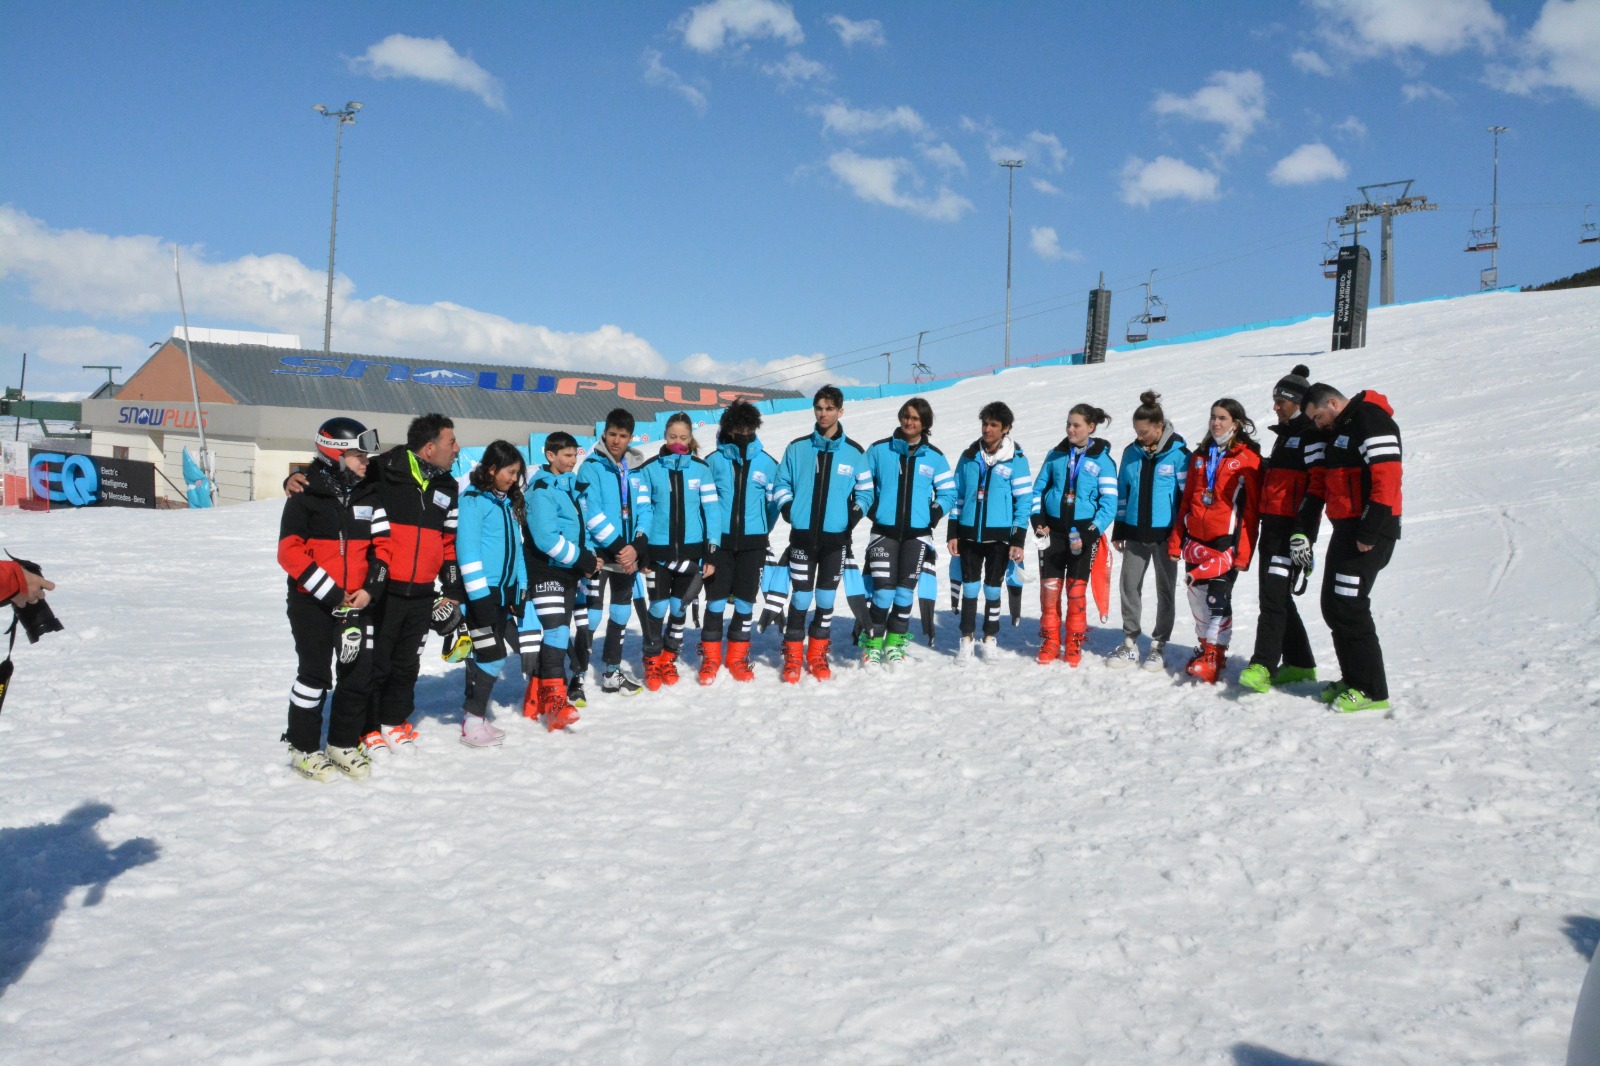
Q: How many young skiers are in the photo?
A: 11